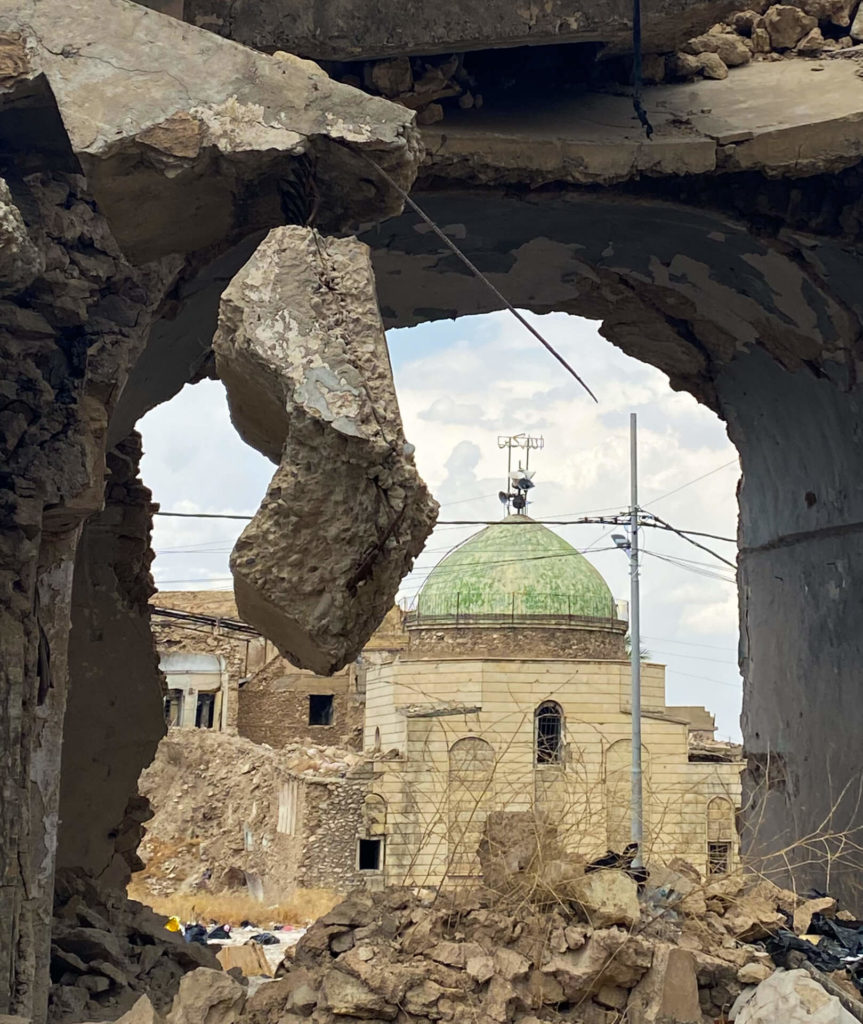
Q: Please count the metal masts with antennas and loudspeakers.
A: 1